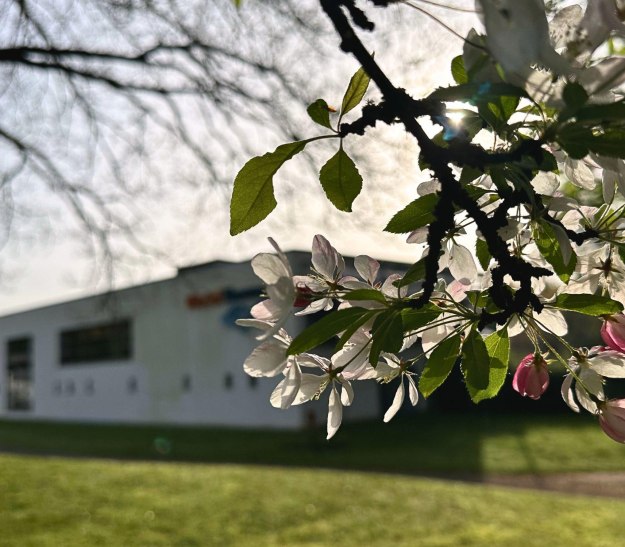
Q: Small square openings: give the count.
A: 7